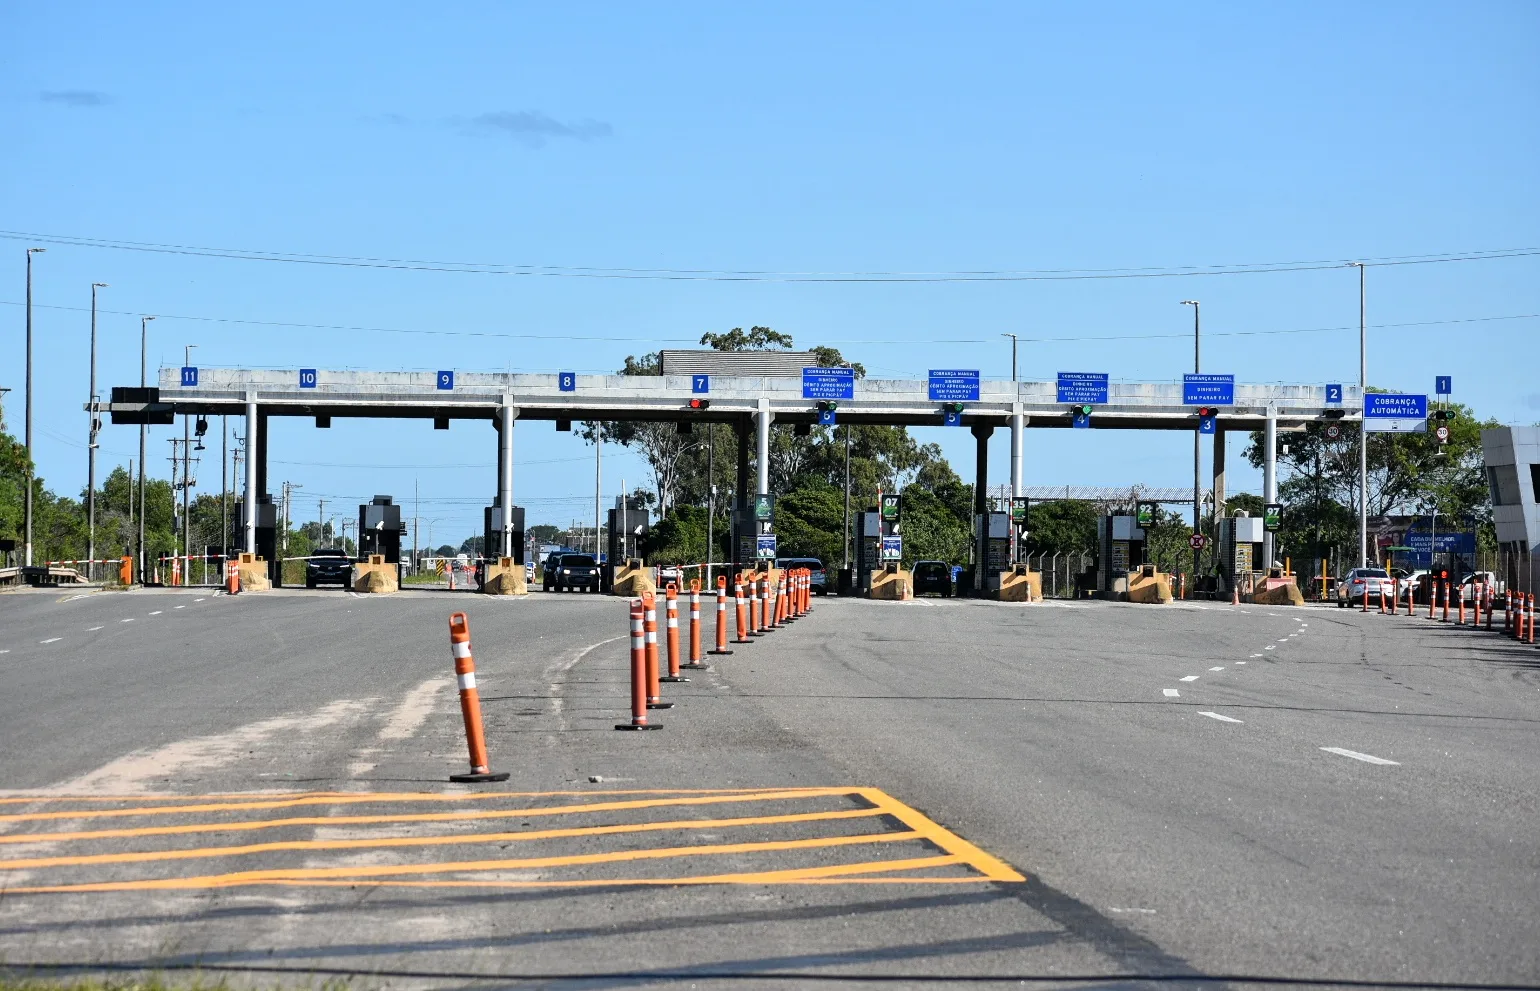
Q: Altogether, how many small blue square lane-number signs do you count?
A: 11